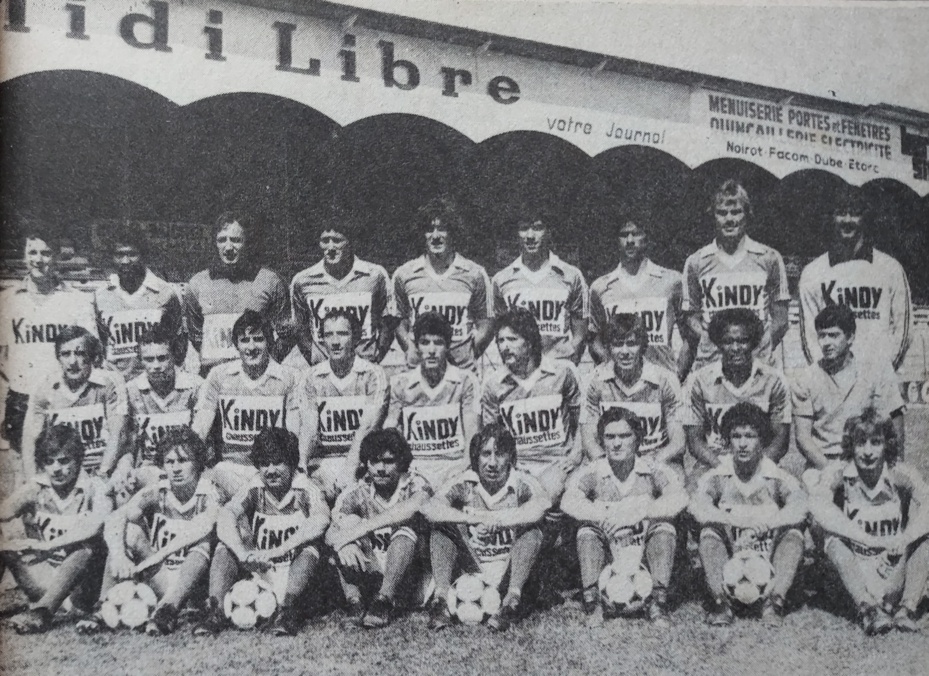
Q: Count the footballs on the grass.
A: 5